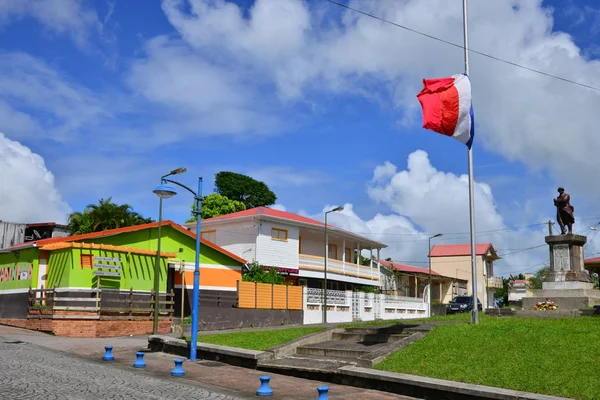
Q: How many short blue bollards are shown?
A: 5